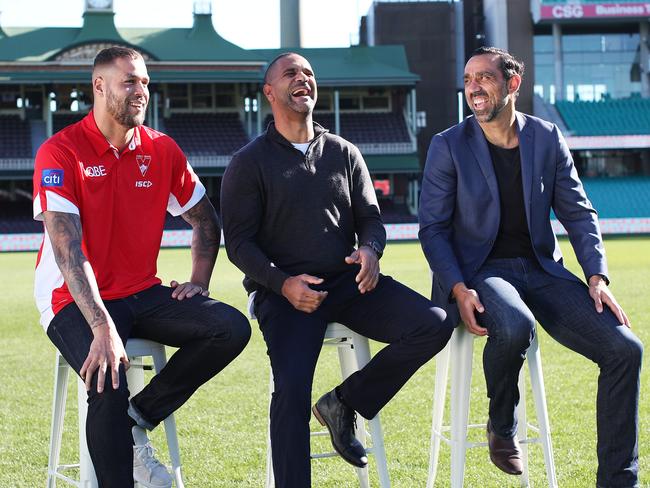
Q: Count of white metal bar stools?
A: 3